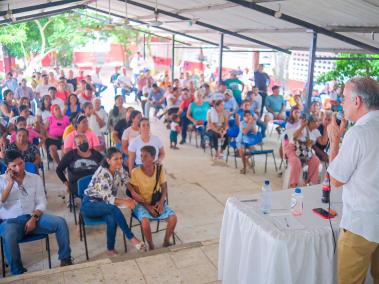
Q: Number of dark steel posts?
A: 4